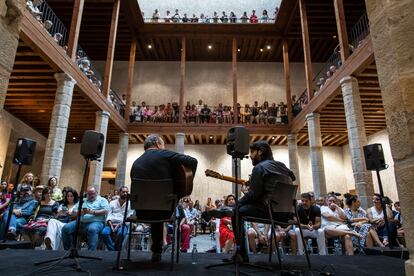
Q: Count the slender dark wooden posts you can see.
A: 8